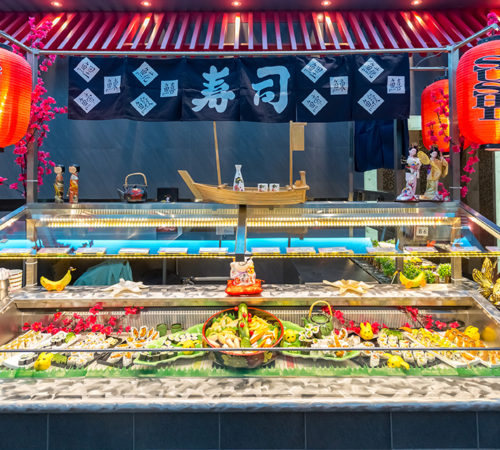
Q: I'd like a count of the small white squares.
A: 12